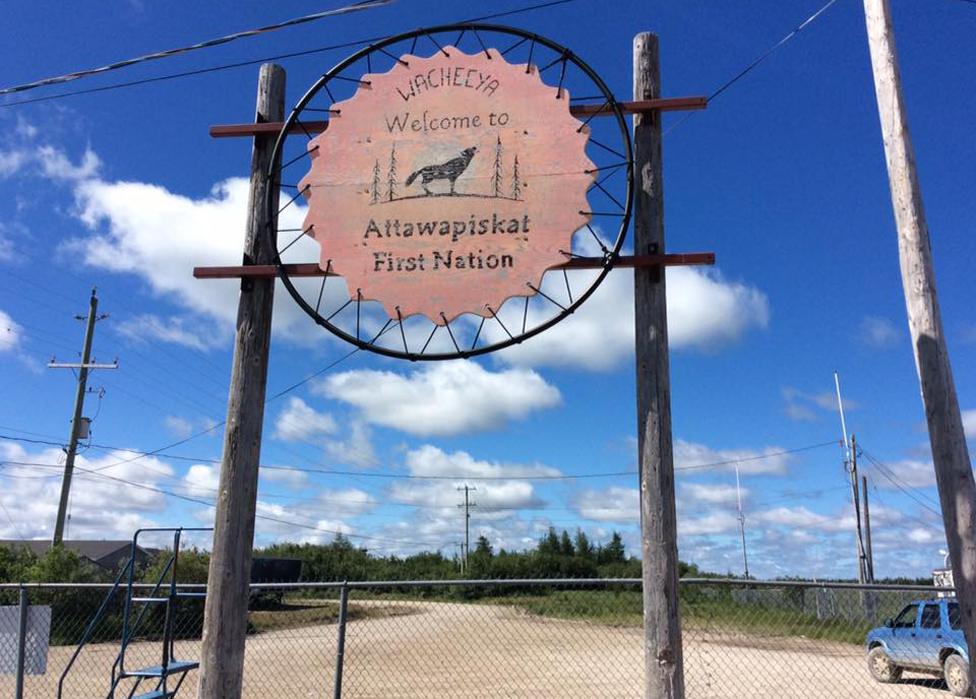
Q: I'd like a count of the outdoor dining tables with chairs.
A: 0